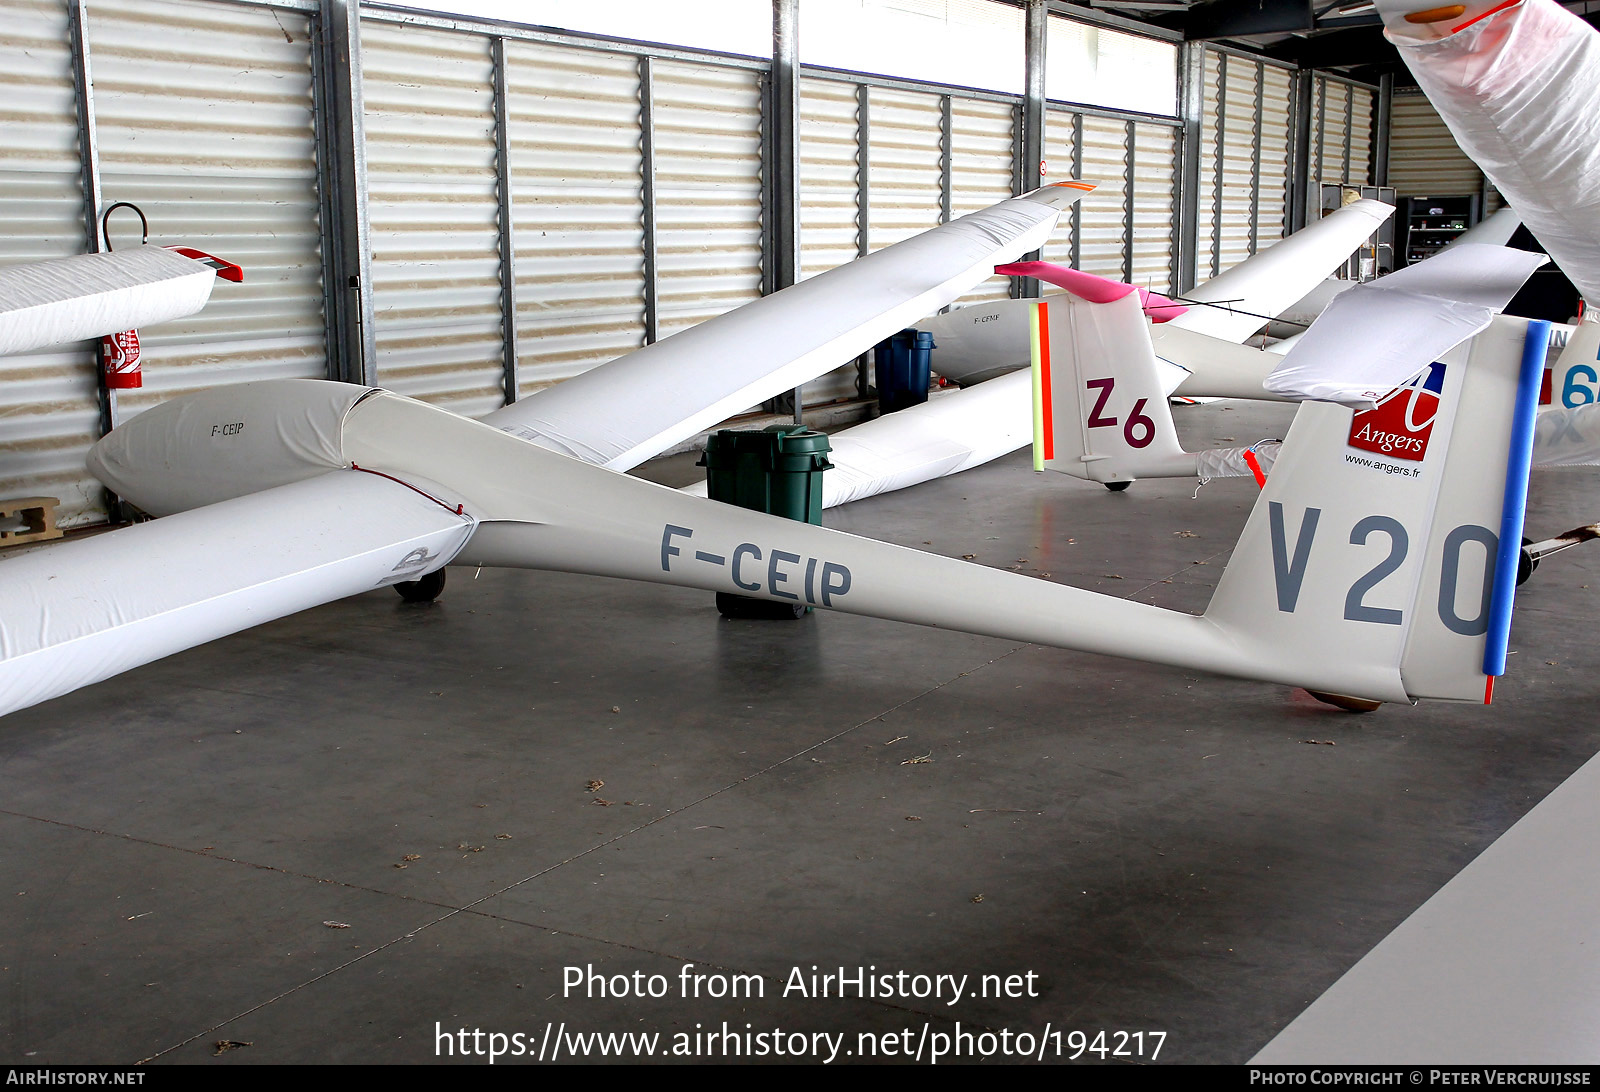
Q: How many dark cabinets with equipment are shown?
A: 1